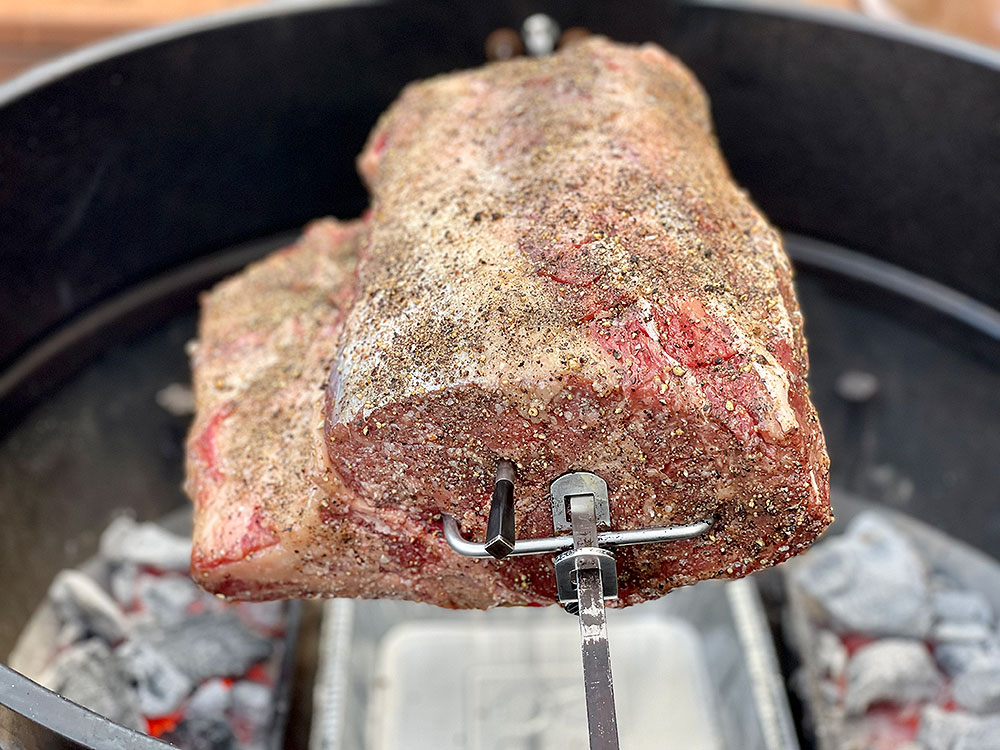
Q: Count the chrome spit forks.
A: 1